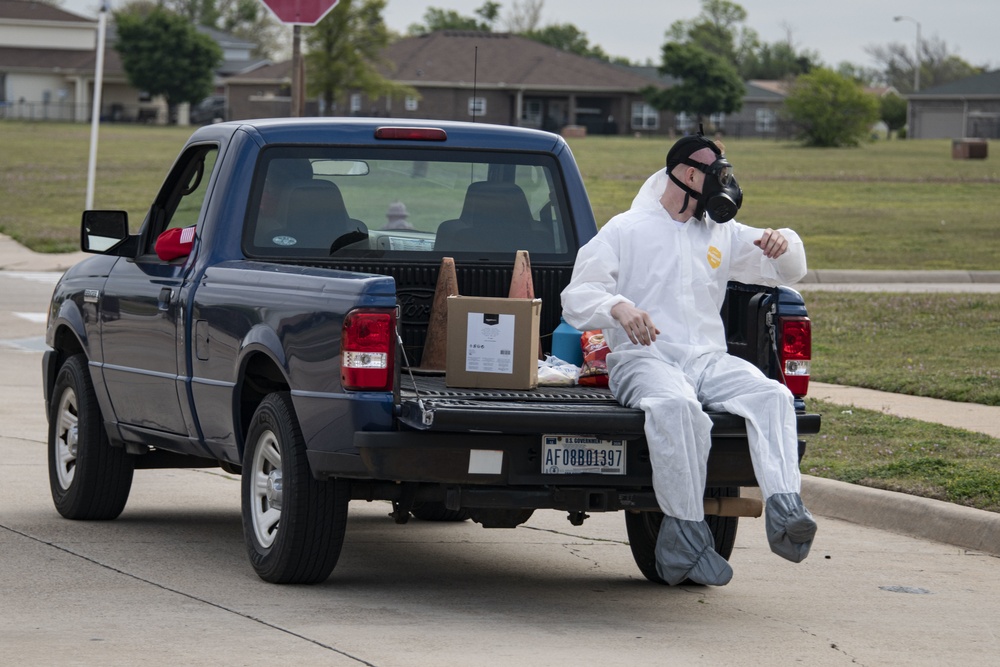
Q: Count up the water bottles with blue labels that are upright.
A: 0